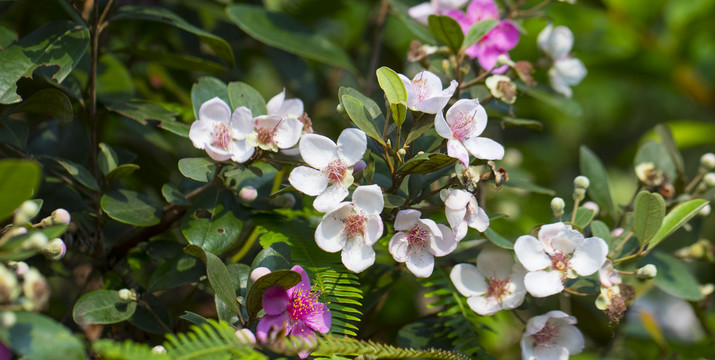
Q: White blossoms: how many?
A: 14